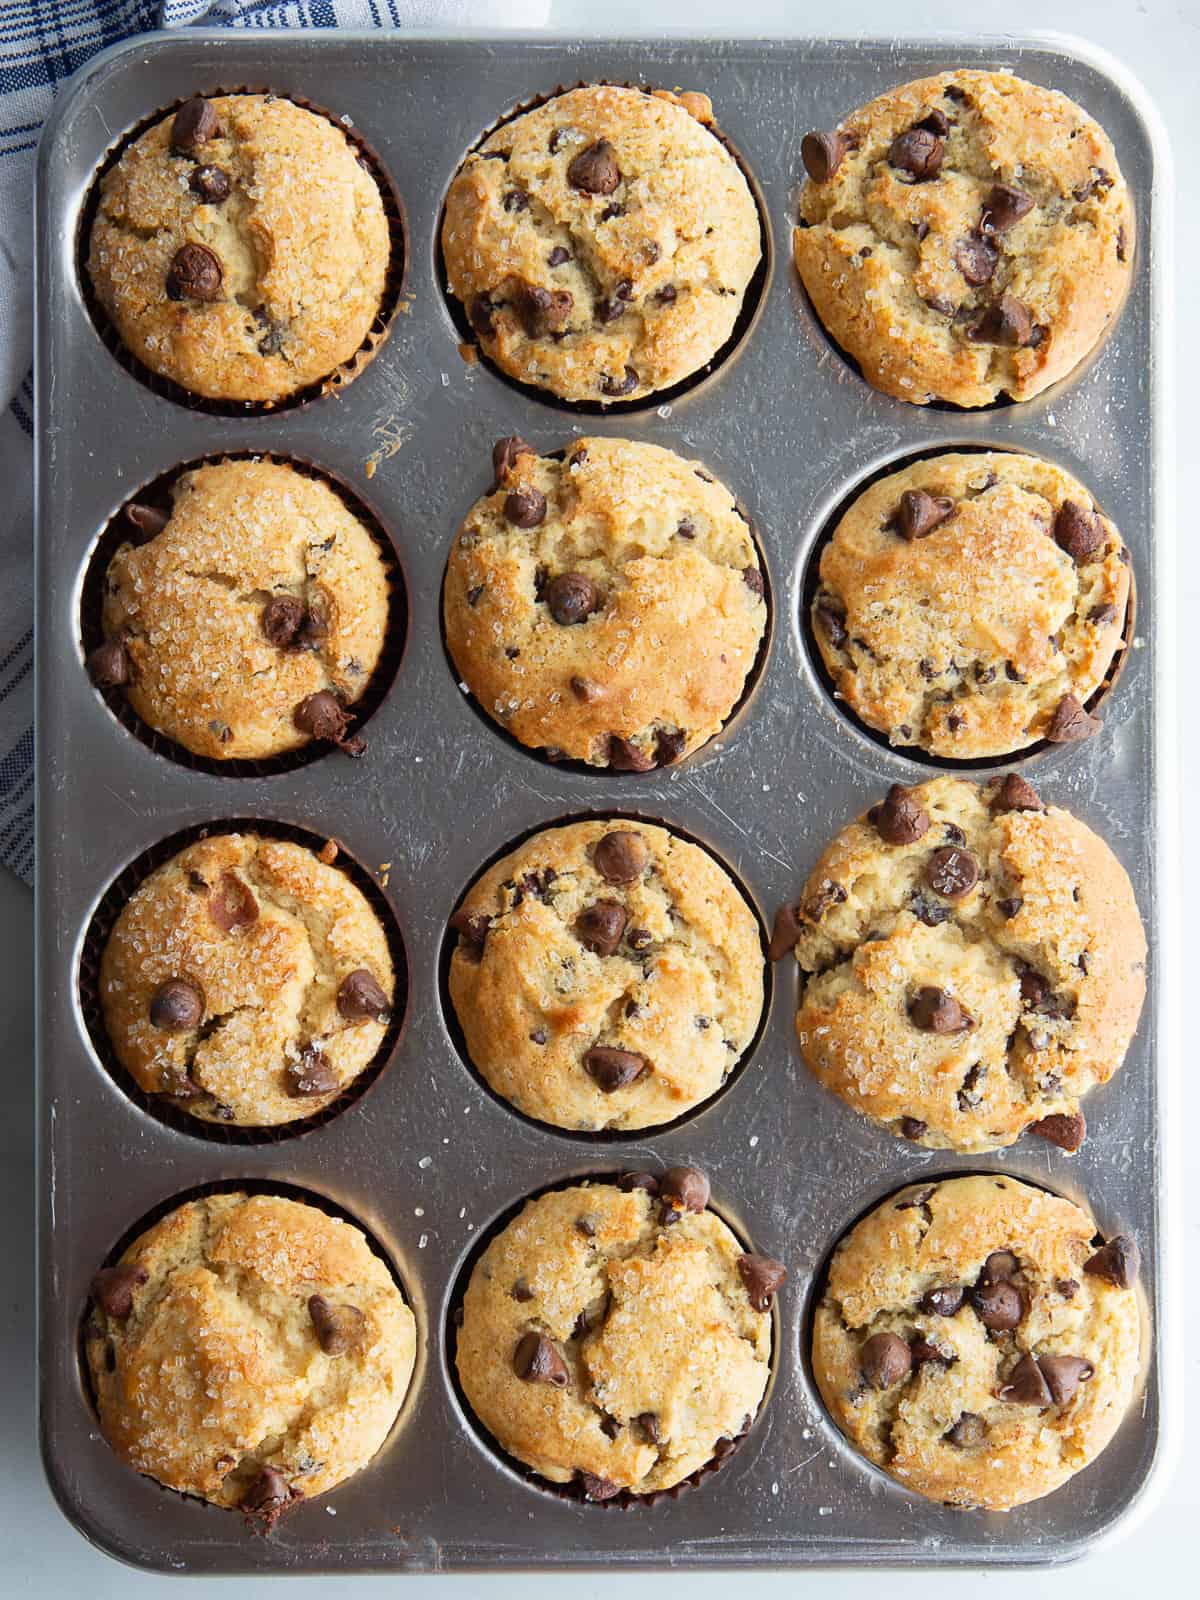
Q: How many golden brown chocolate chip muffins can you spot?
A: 12